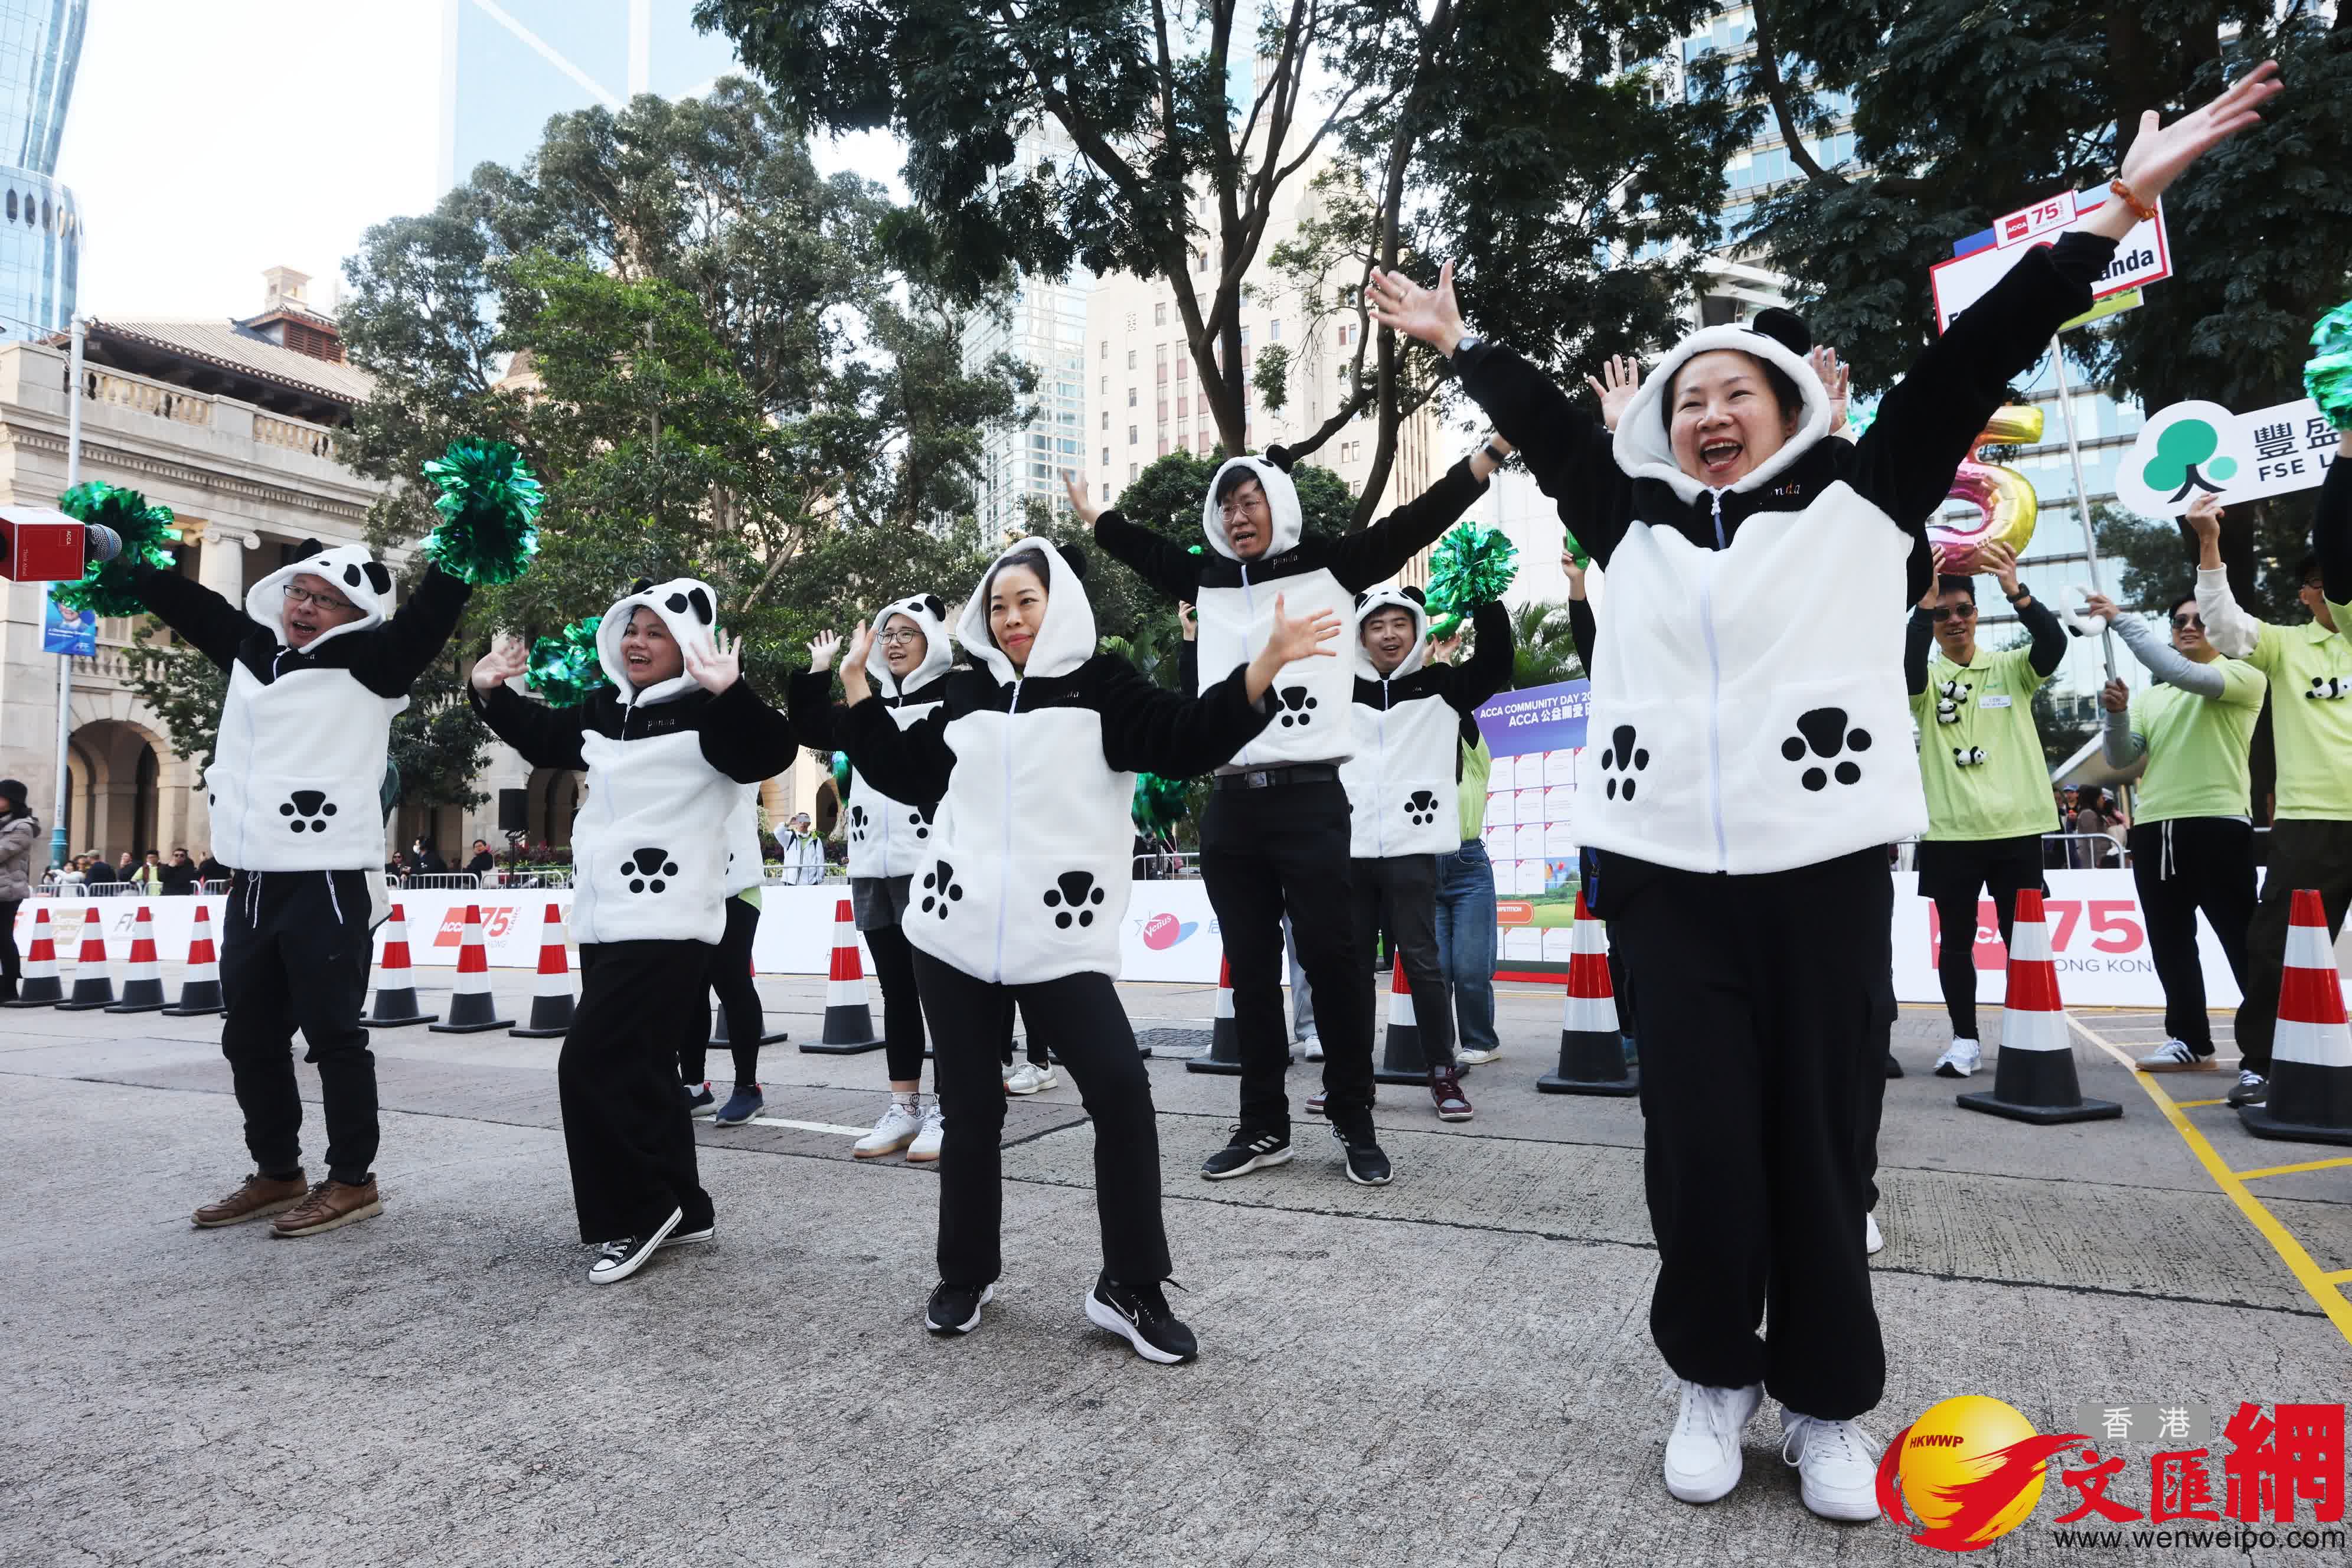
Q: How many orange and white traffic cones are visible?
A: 14